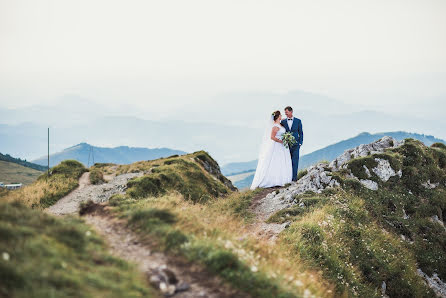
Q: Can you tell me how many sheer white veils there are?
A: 1